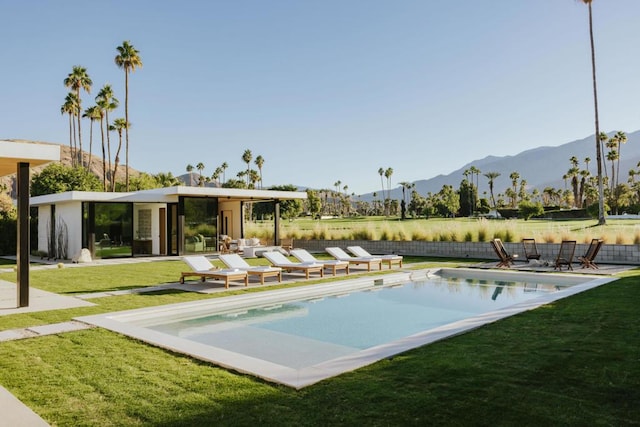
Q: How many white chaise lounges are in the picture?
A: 6